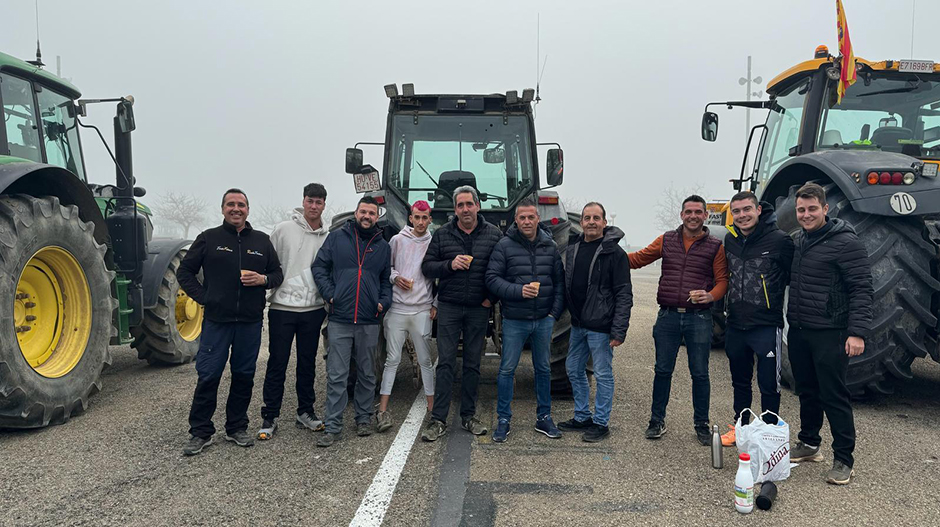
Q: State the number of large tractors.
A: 3